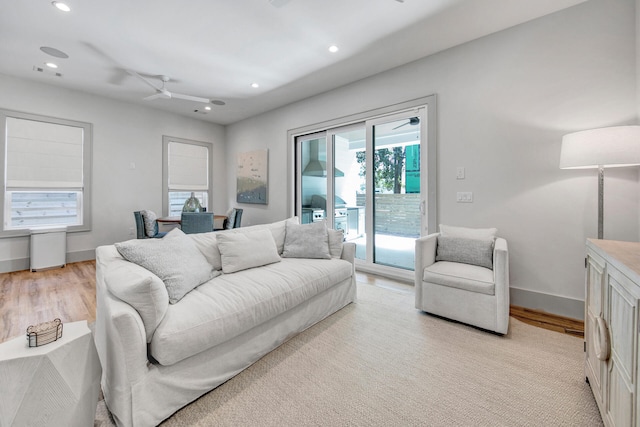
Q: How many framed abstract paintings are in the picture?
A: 1